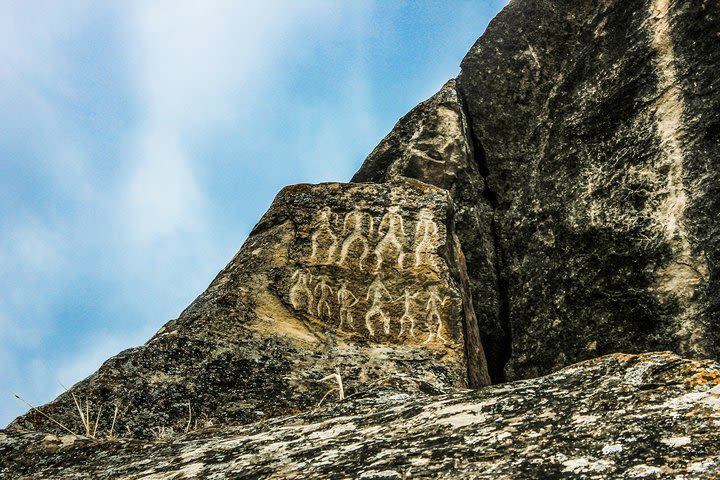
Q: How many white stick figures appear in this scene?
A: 10